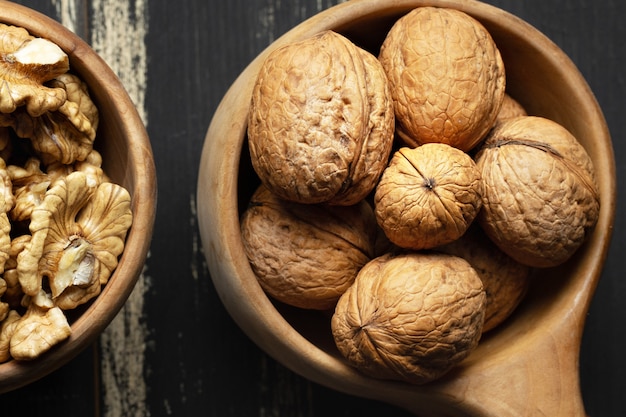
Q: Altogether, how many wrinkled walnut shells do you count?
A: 8